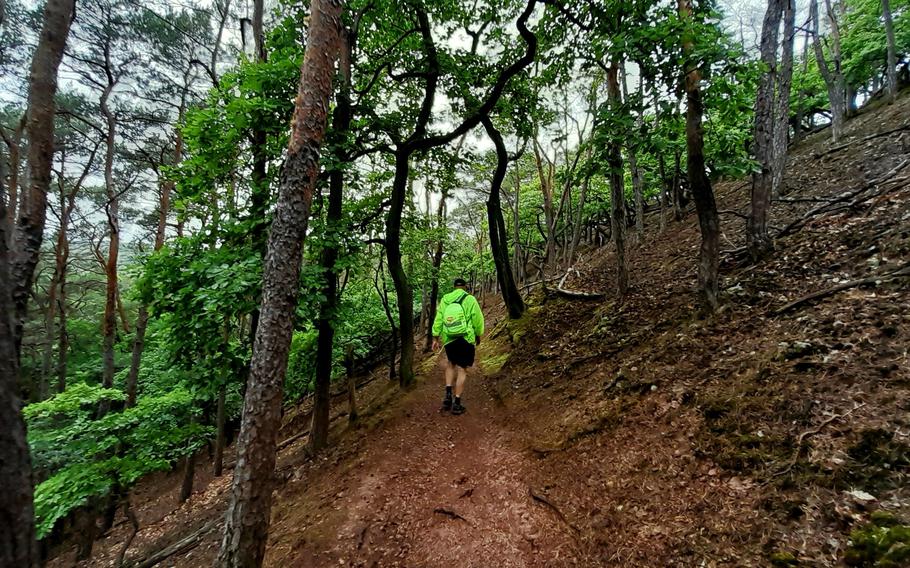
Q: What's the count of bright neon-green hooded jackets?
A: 1